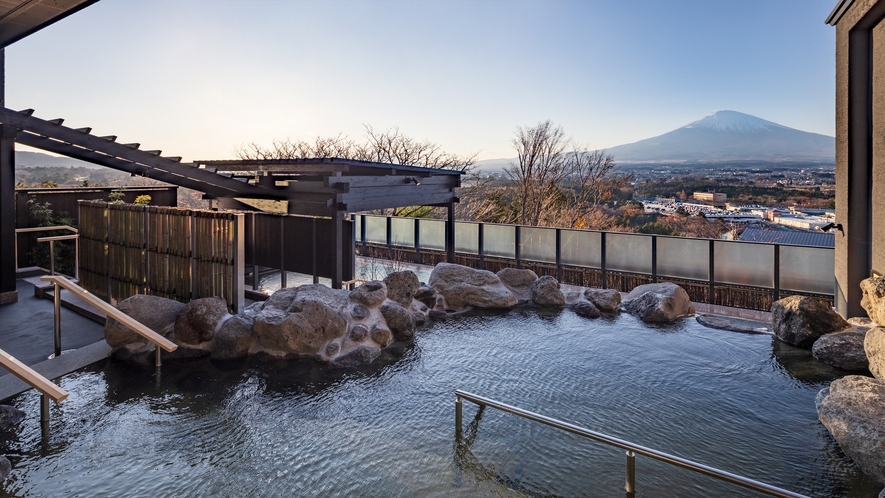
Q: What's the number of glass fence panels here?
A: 12